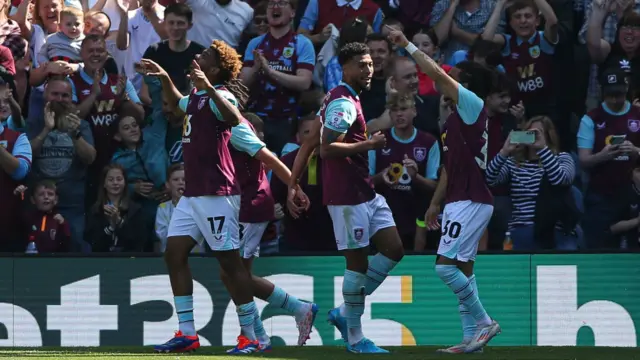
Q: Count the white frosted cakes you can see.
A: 0